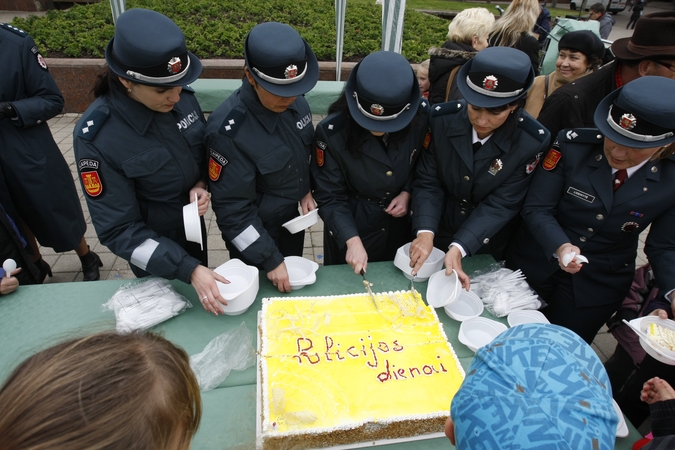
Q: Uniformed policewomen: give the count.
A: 5